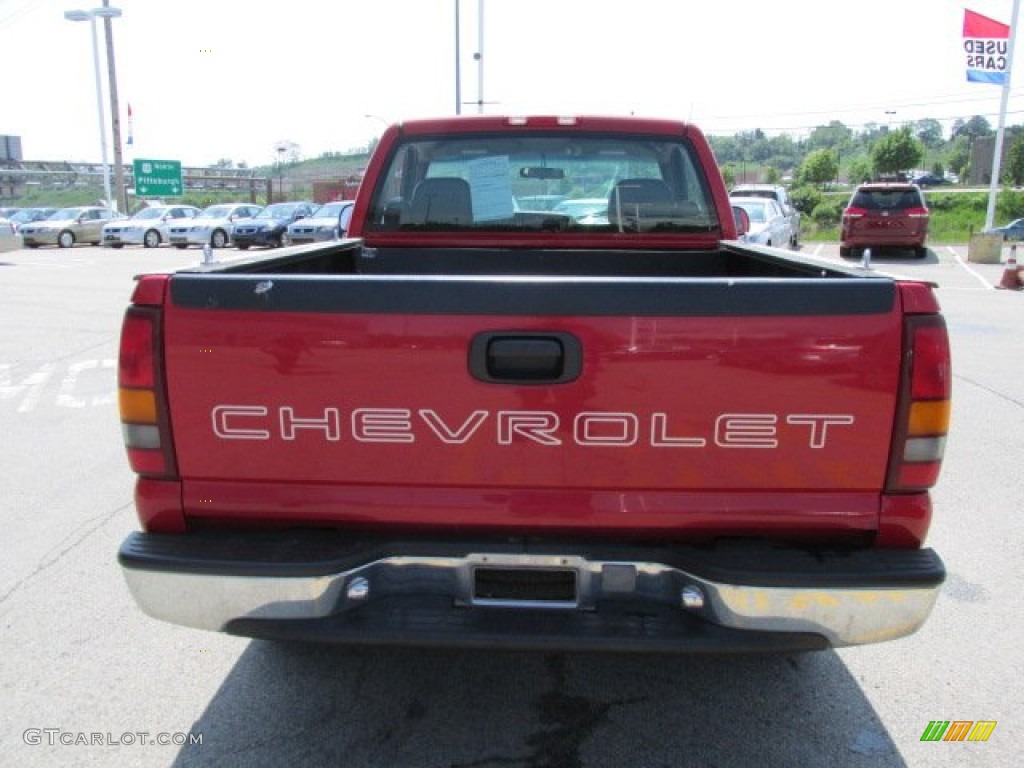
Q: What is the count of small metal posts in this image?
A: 2